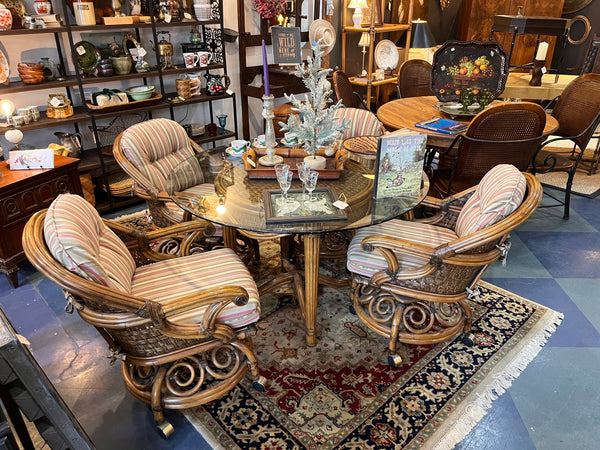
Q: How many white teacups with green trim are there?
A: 3